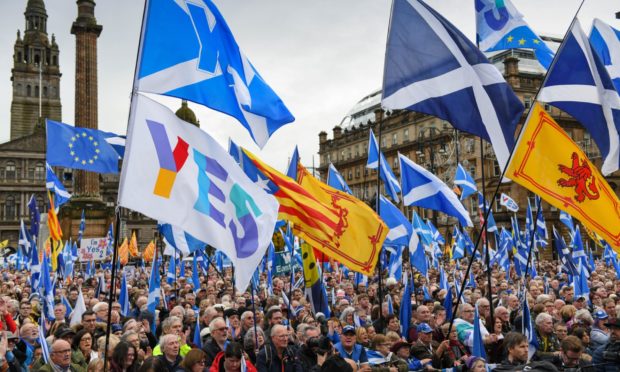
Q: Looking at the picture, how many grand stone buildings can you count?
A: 2